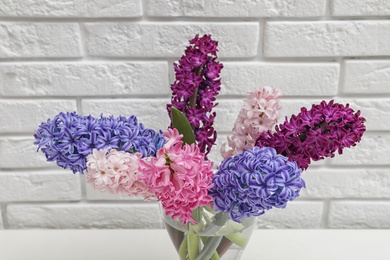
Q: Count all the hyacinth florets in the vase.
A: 7